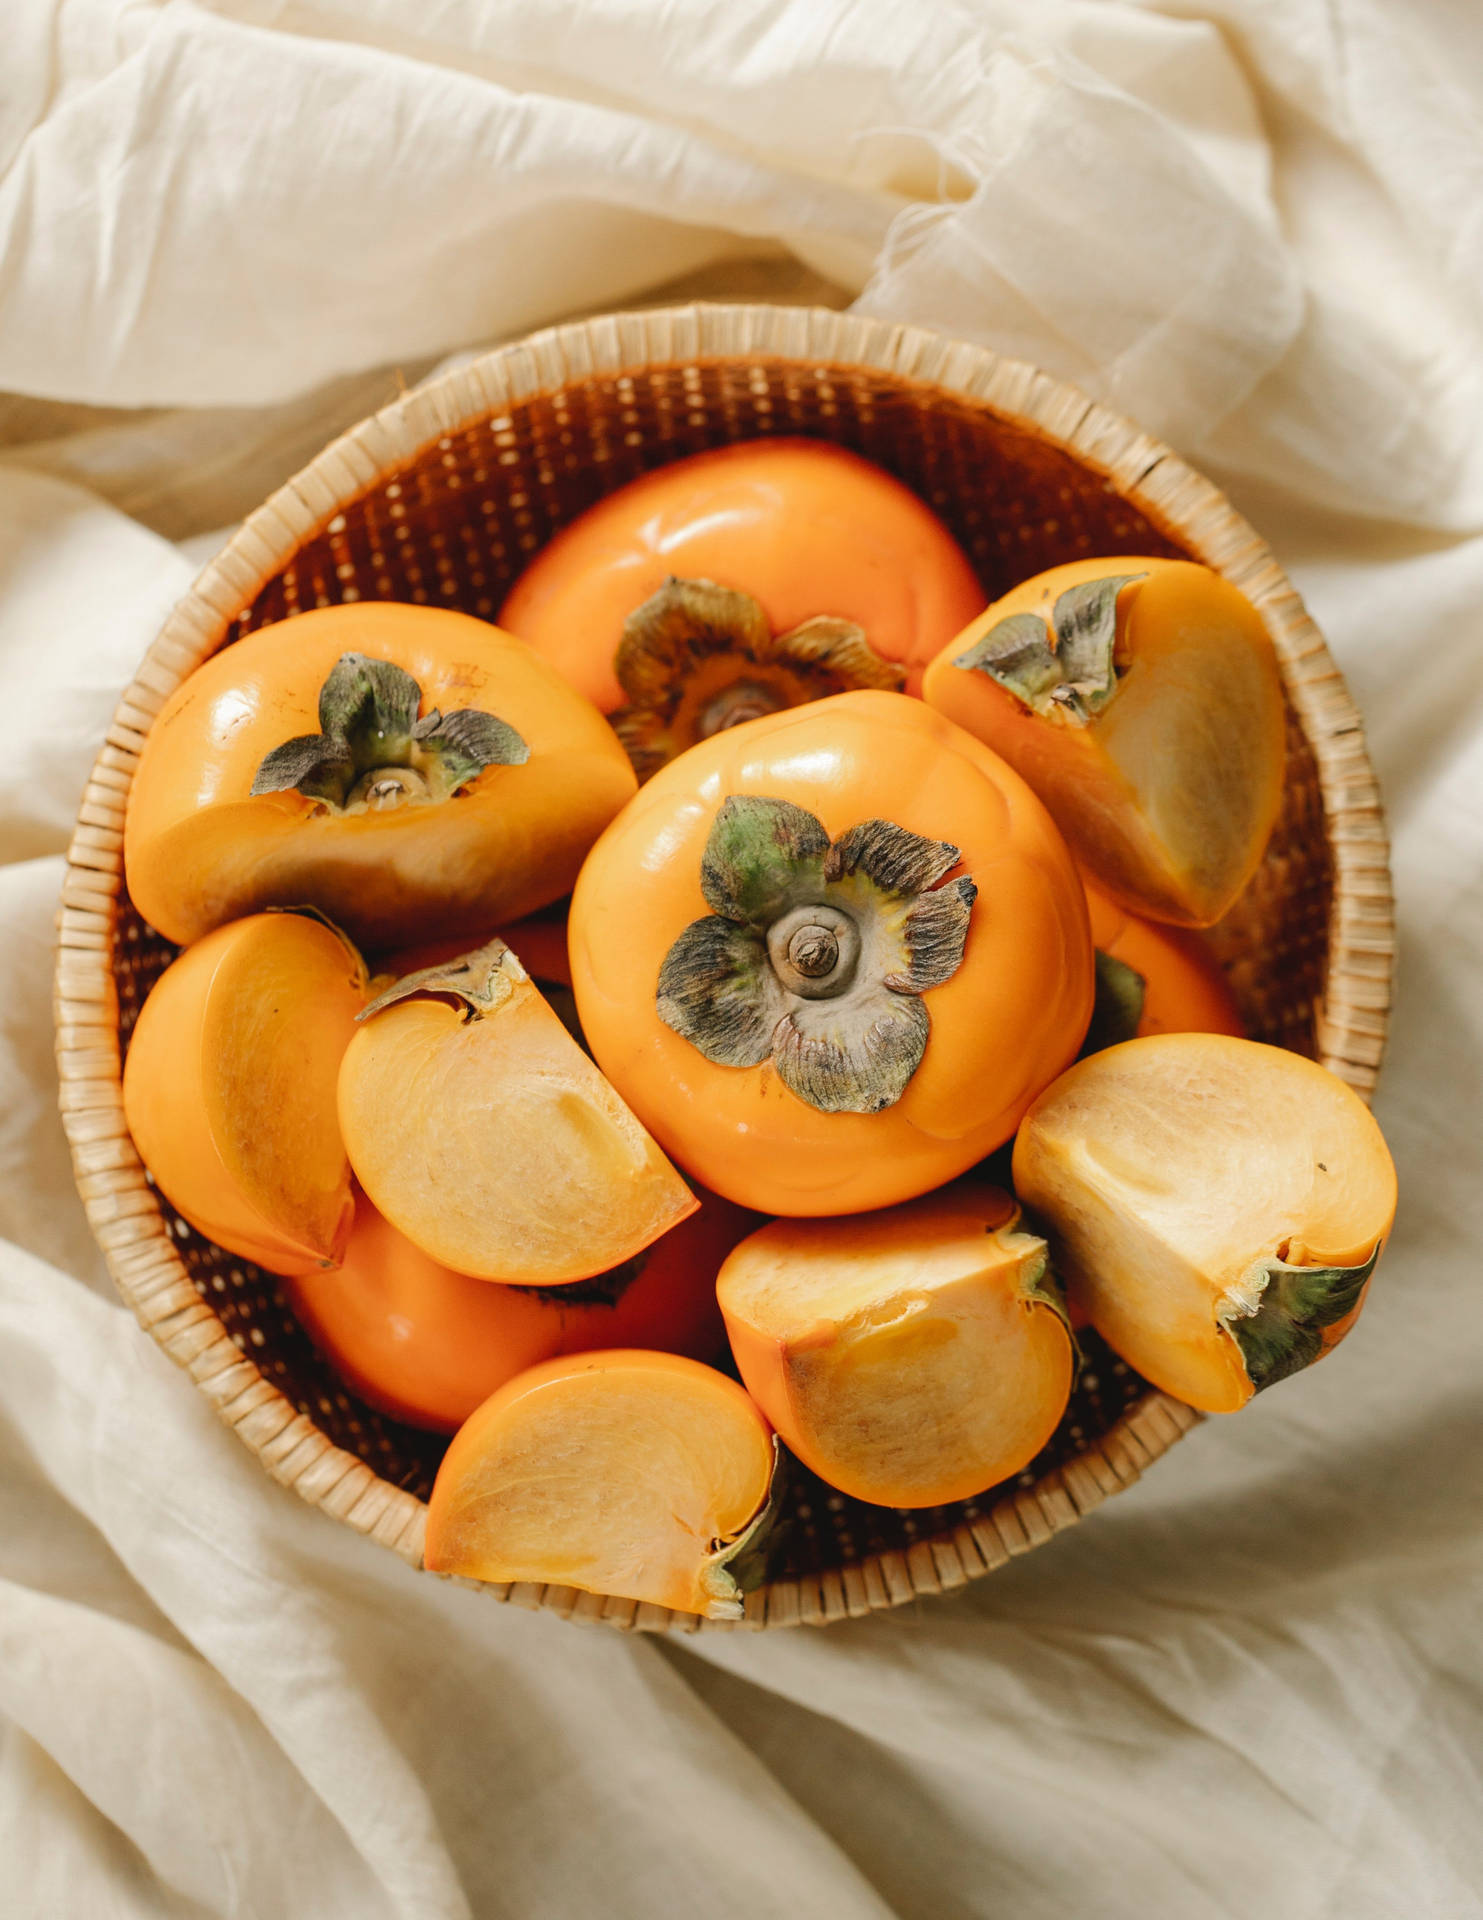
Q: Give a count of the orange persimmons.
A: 11